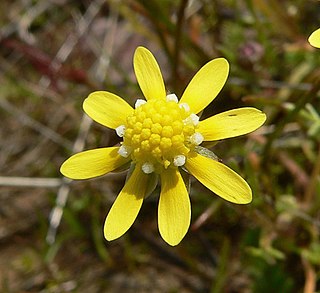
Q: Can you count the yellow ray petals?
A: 8